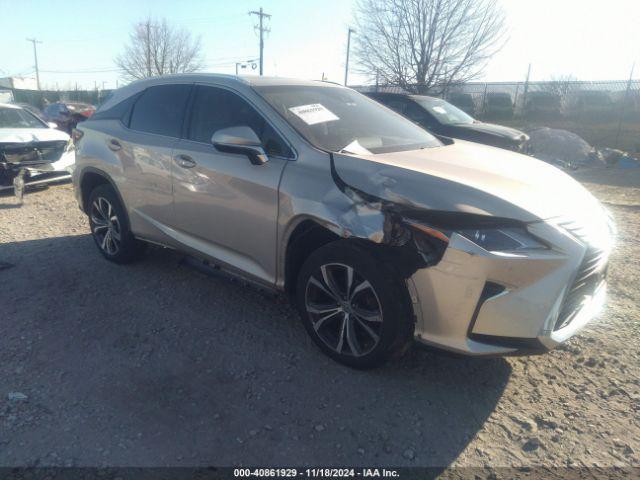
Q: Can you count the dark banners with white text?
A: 1